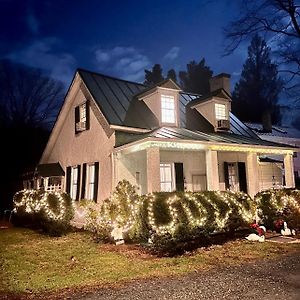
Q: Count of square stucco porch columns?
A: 4